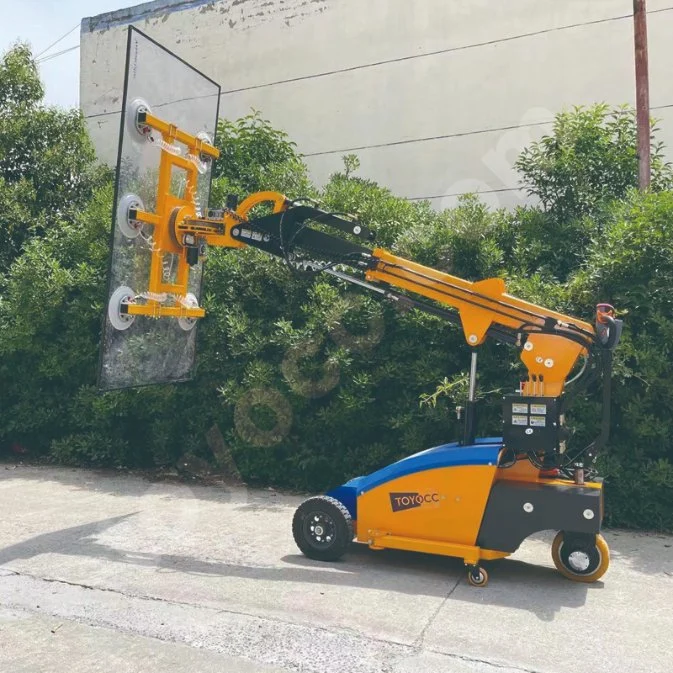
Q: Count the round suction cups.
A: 5